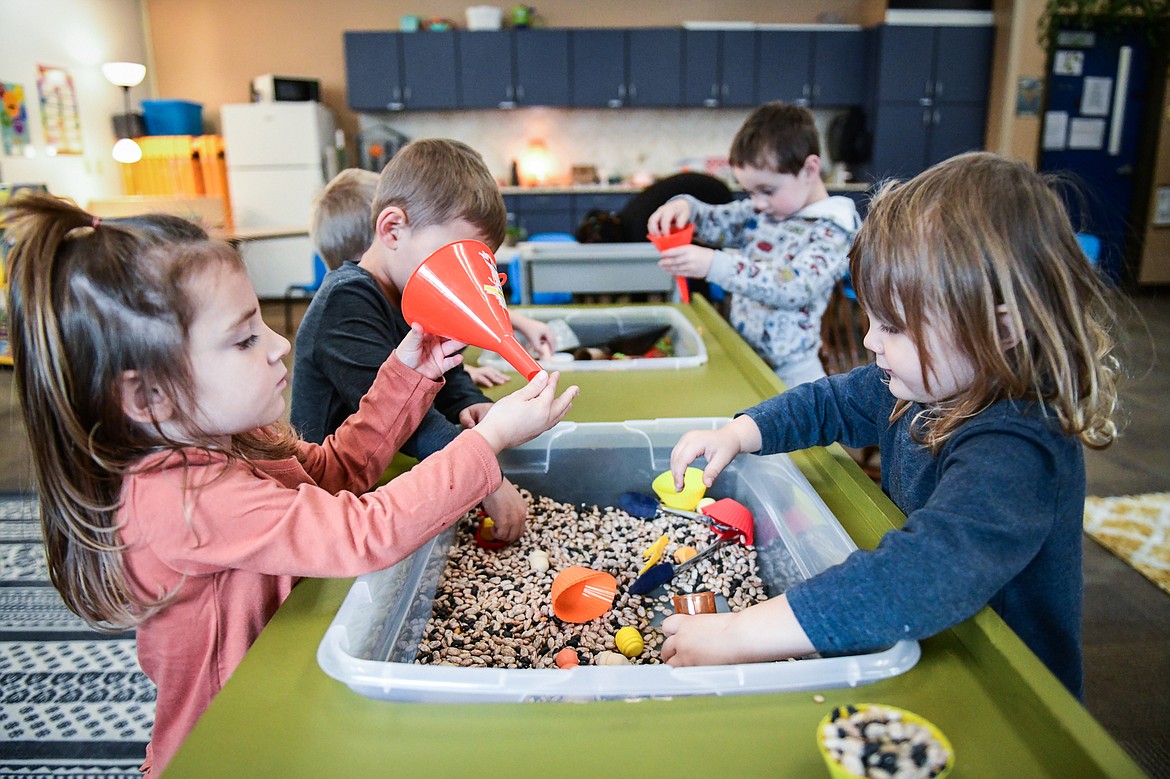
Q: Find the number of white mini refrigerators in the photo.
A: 1